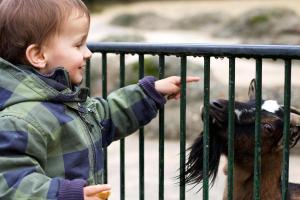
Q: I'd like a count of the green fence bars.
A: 10